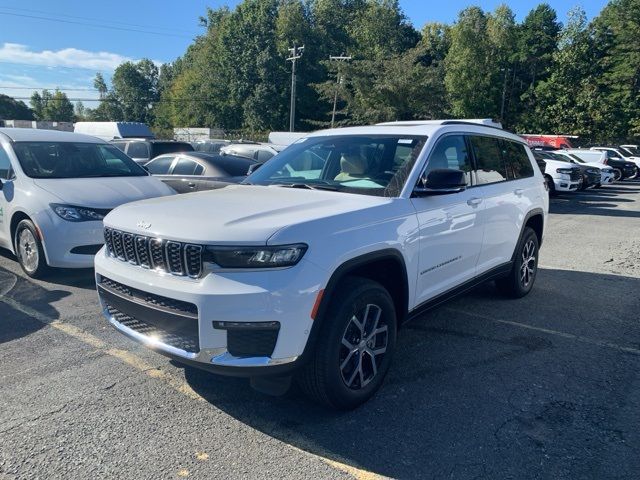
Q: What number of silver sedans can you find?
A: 1